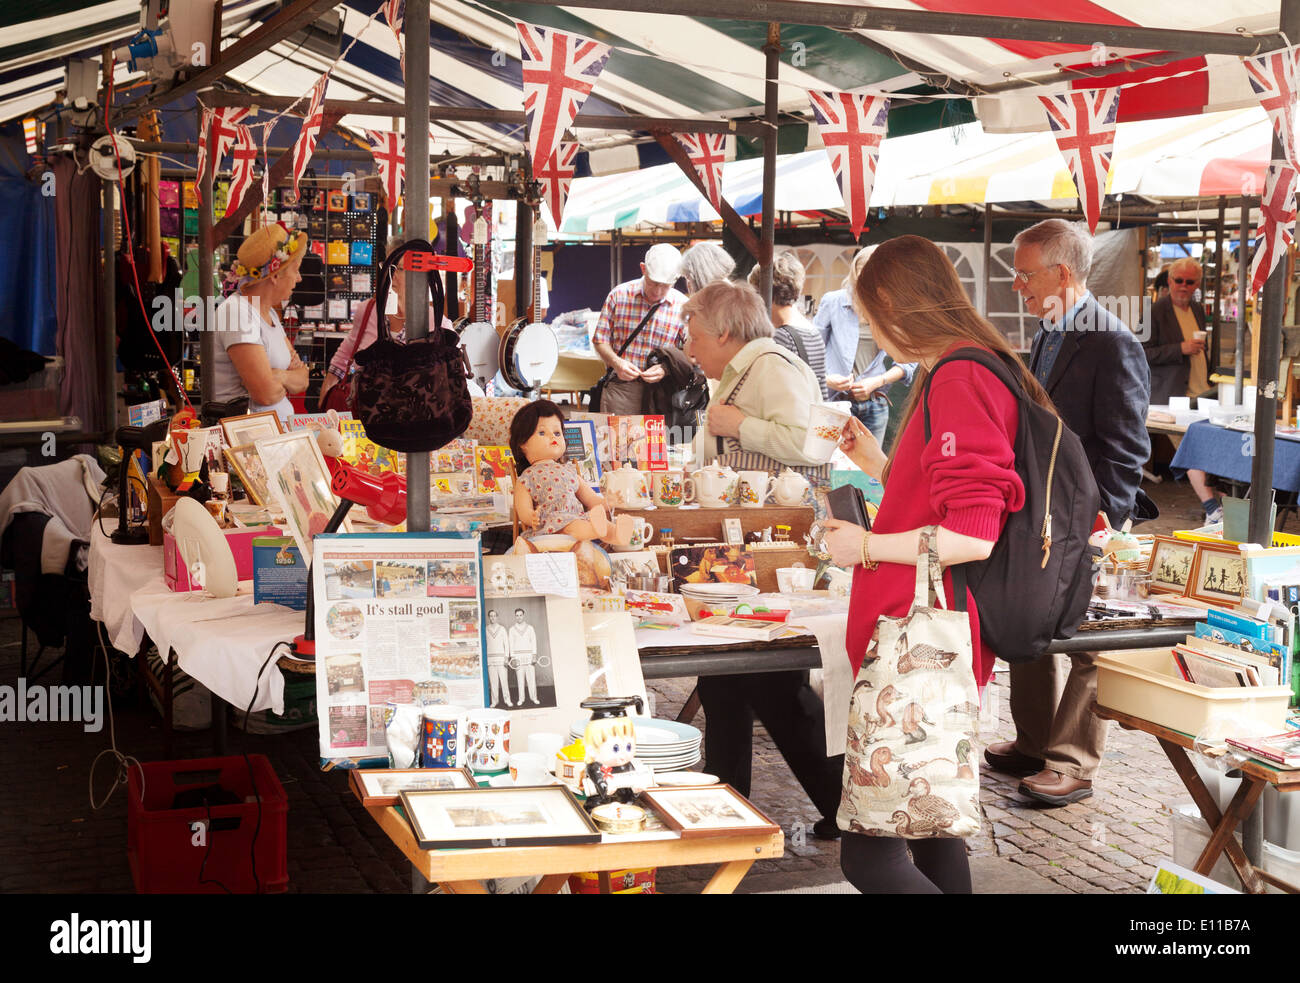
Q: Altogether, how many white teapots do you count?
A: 3